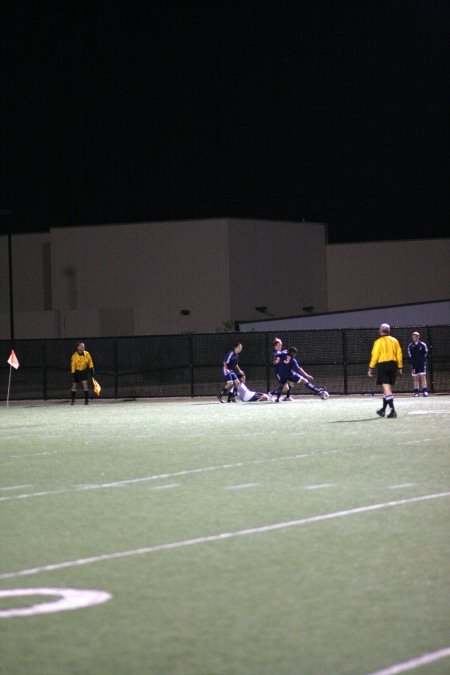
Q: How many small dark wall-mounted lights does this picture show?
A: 3